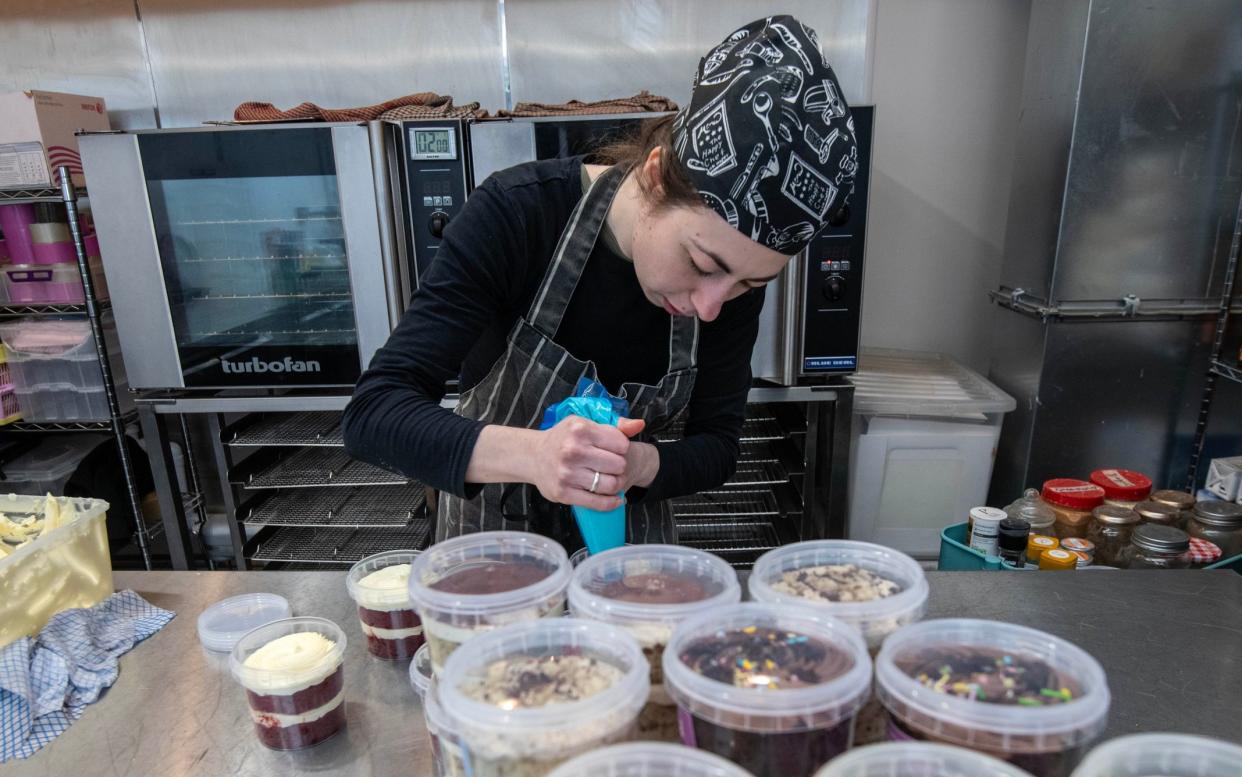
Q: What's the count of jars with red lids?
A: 2